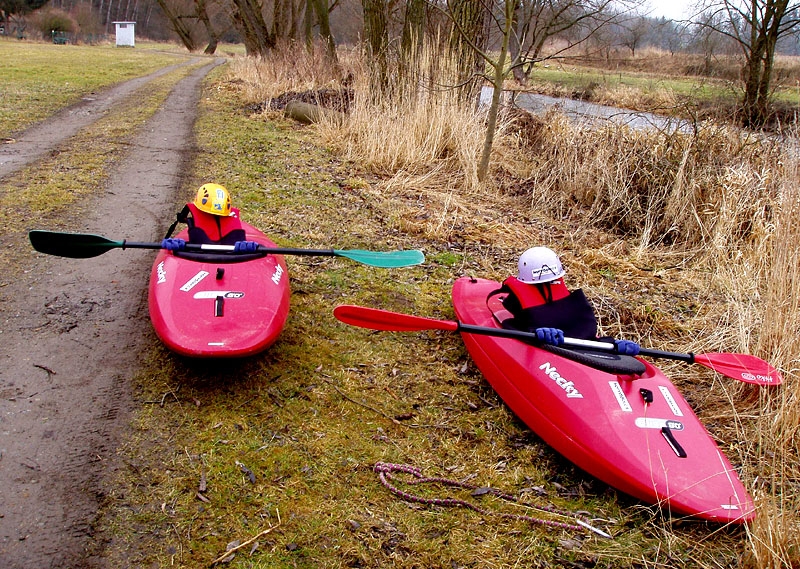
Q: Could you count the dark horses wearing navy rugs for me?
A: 0